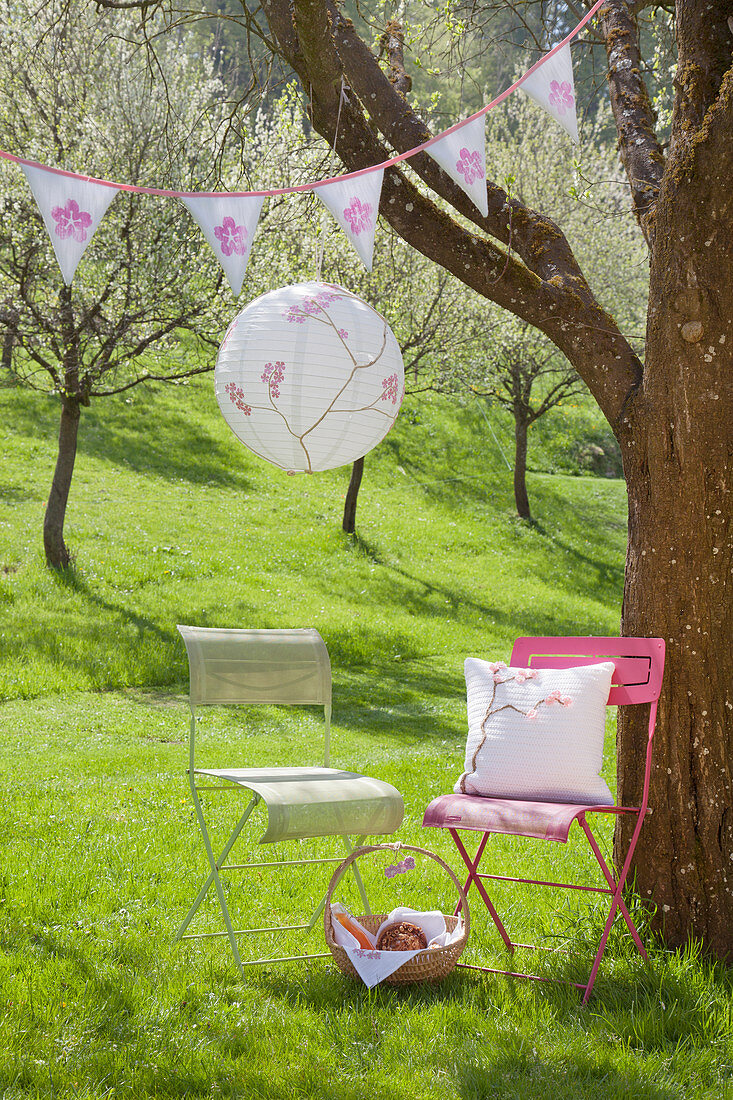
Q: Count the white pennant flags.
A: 5